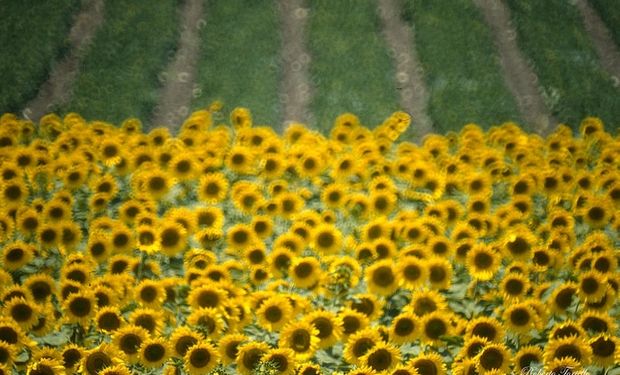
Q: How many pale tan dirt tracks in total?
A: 6